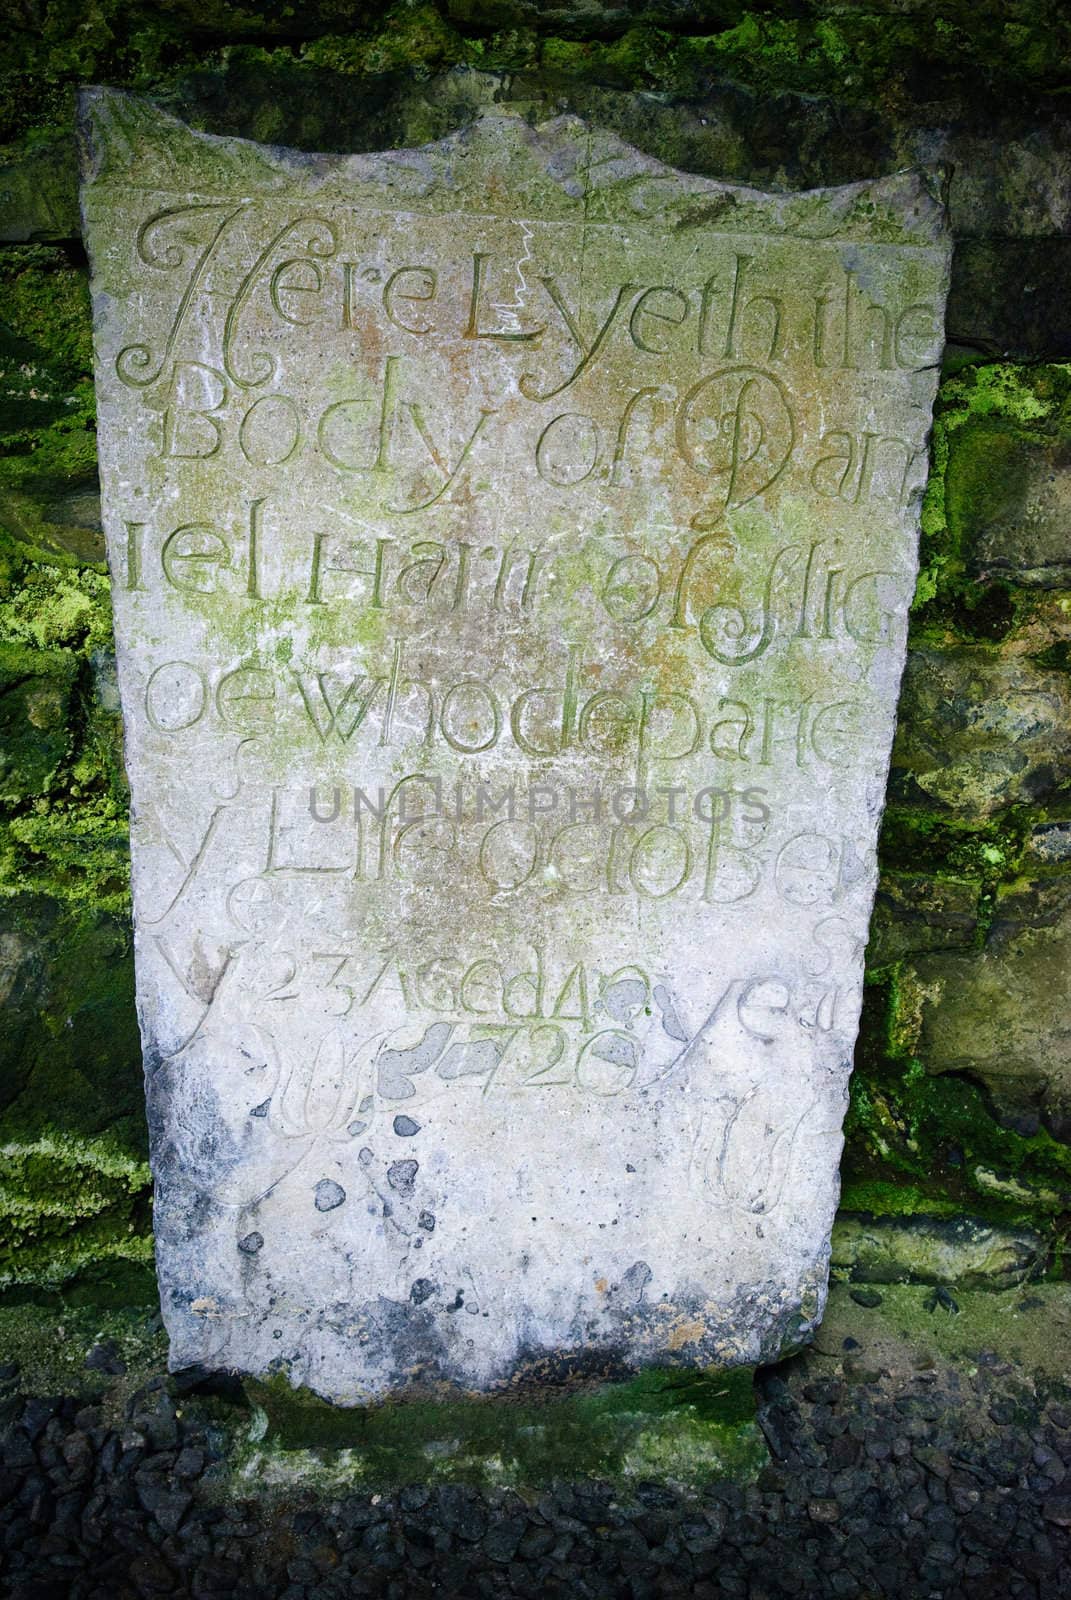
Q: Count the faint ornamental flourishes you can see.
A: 2